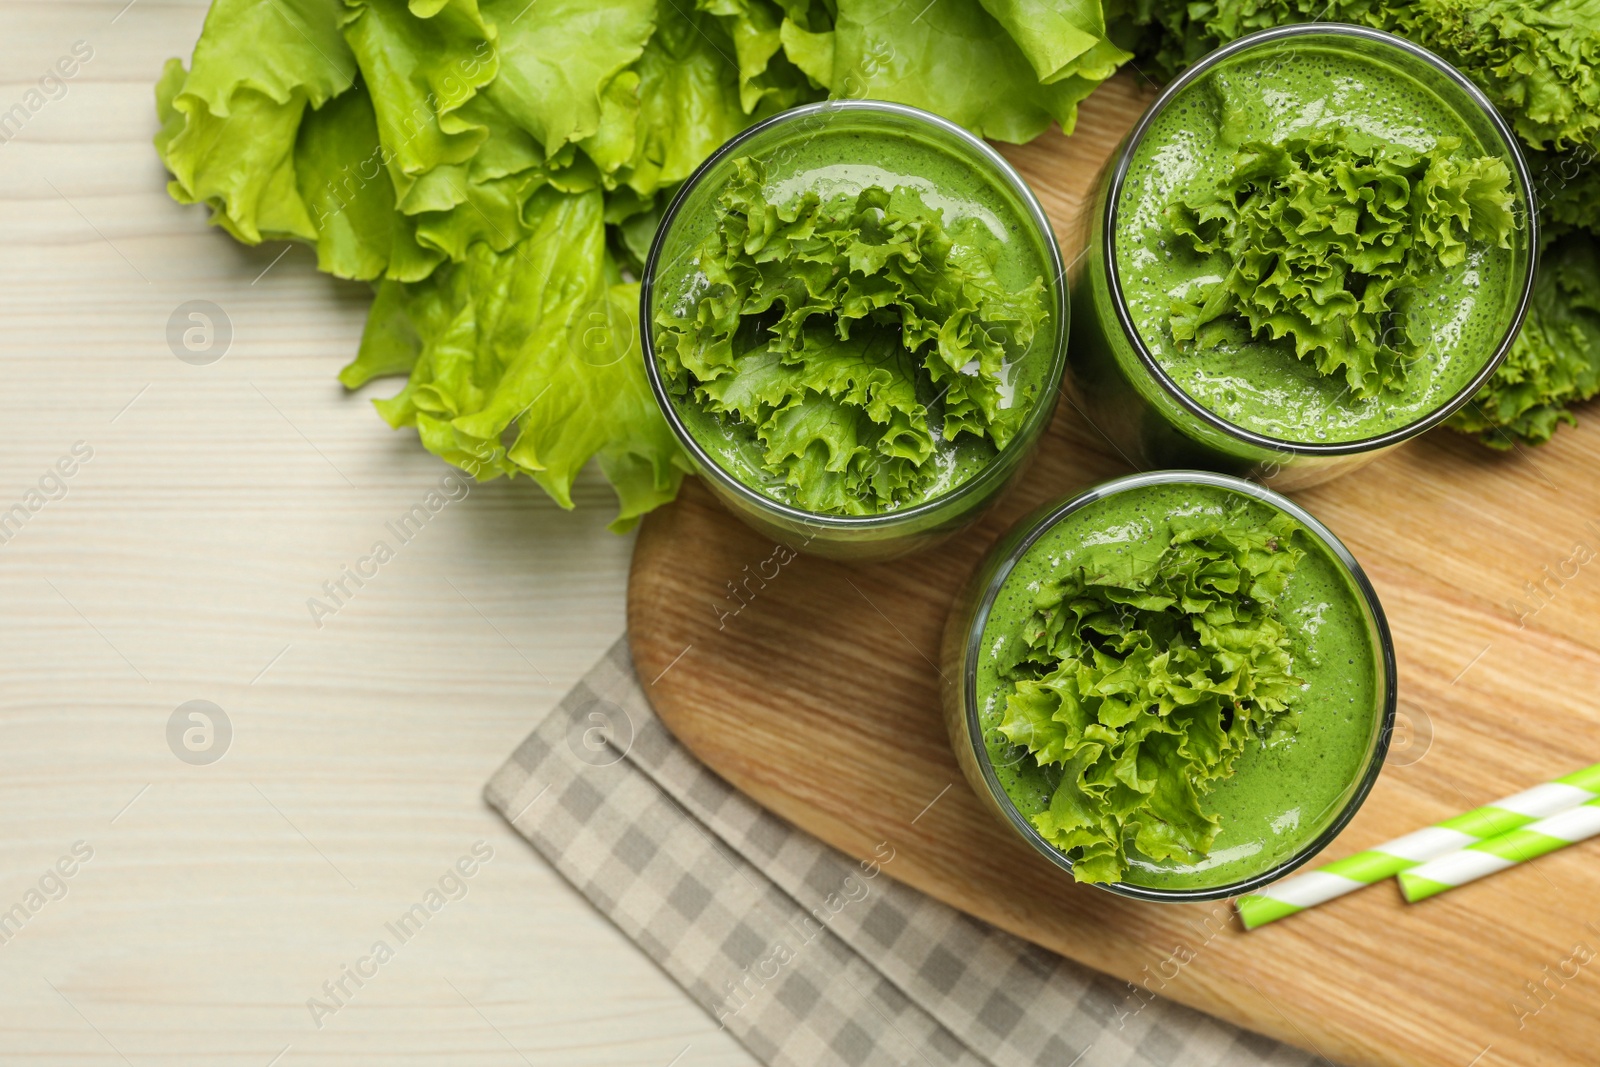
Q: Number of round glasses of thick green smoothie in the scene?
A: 3